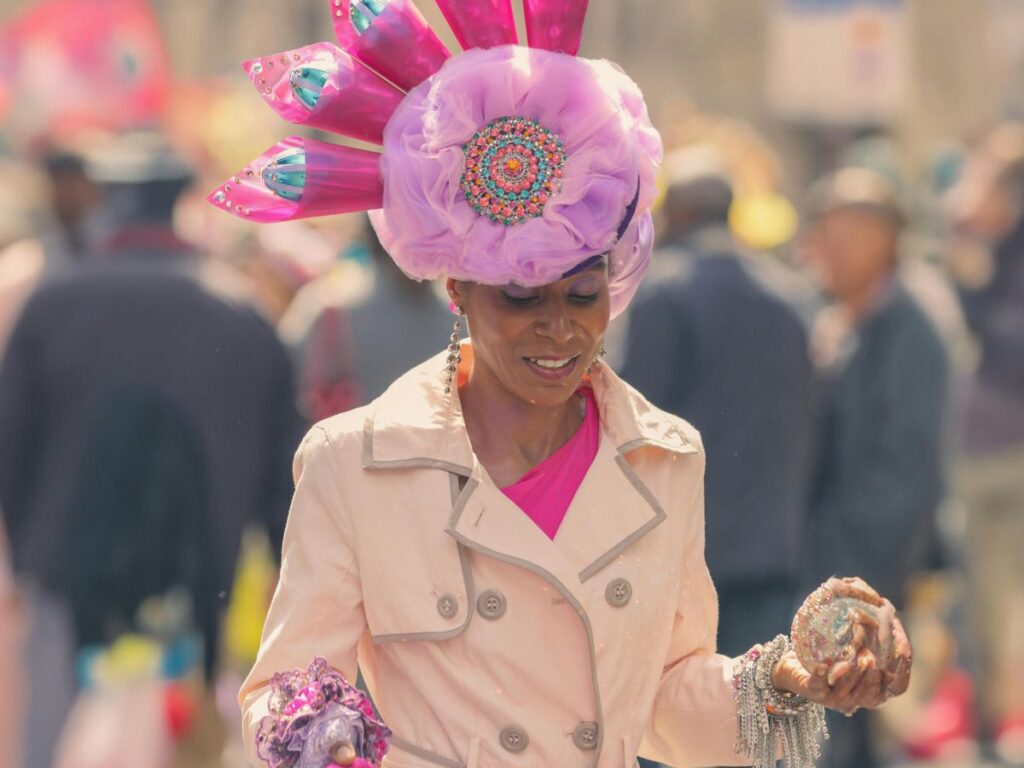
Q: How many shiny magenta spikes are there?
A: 5